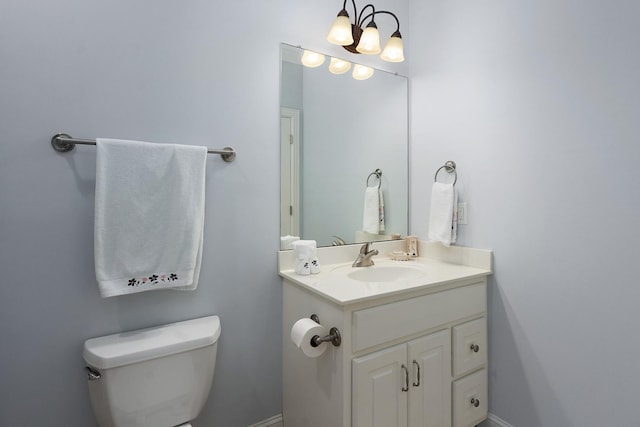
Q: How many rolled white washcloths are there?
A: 2